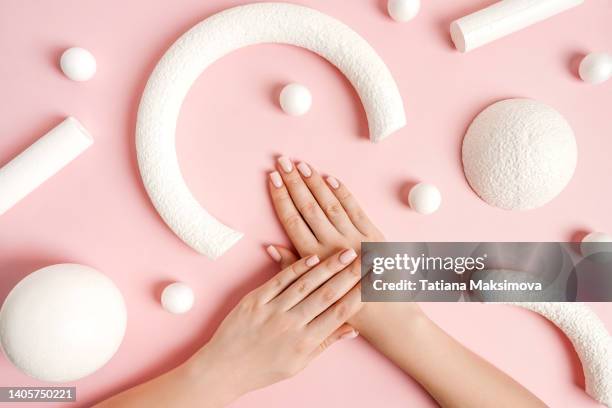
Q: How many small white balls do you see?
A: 7